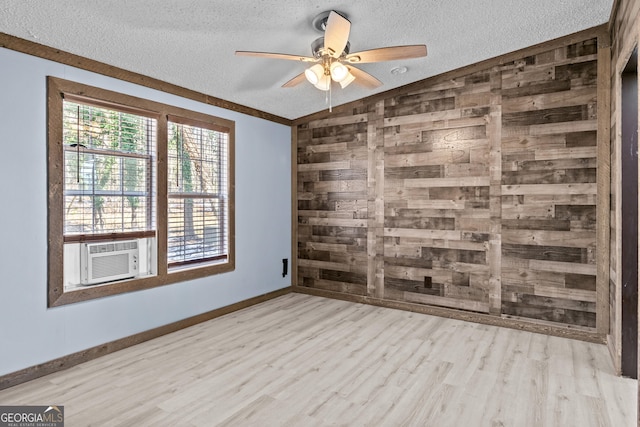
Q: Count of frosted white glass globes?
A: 4